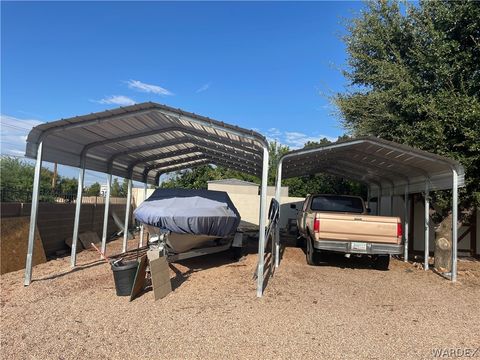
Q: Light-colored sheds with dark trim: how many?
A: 1